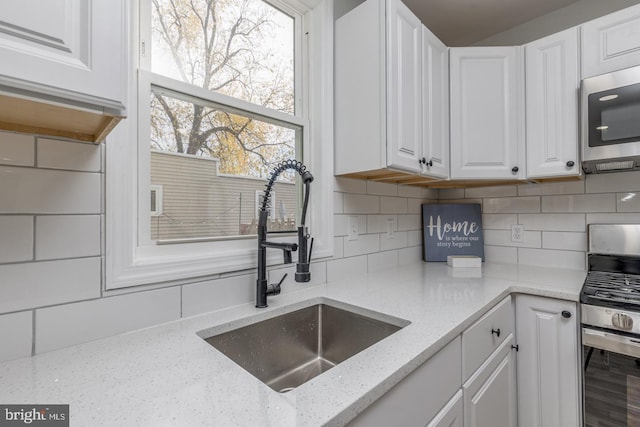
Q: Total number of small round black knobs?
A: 7